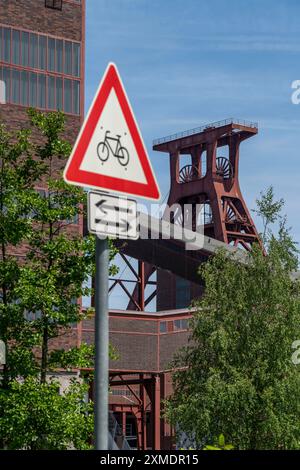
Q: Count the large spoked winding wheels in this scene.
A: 4